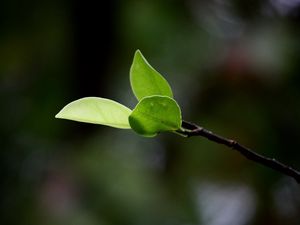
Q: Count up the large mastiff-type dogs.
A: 0